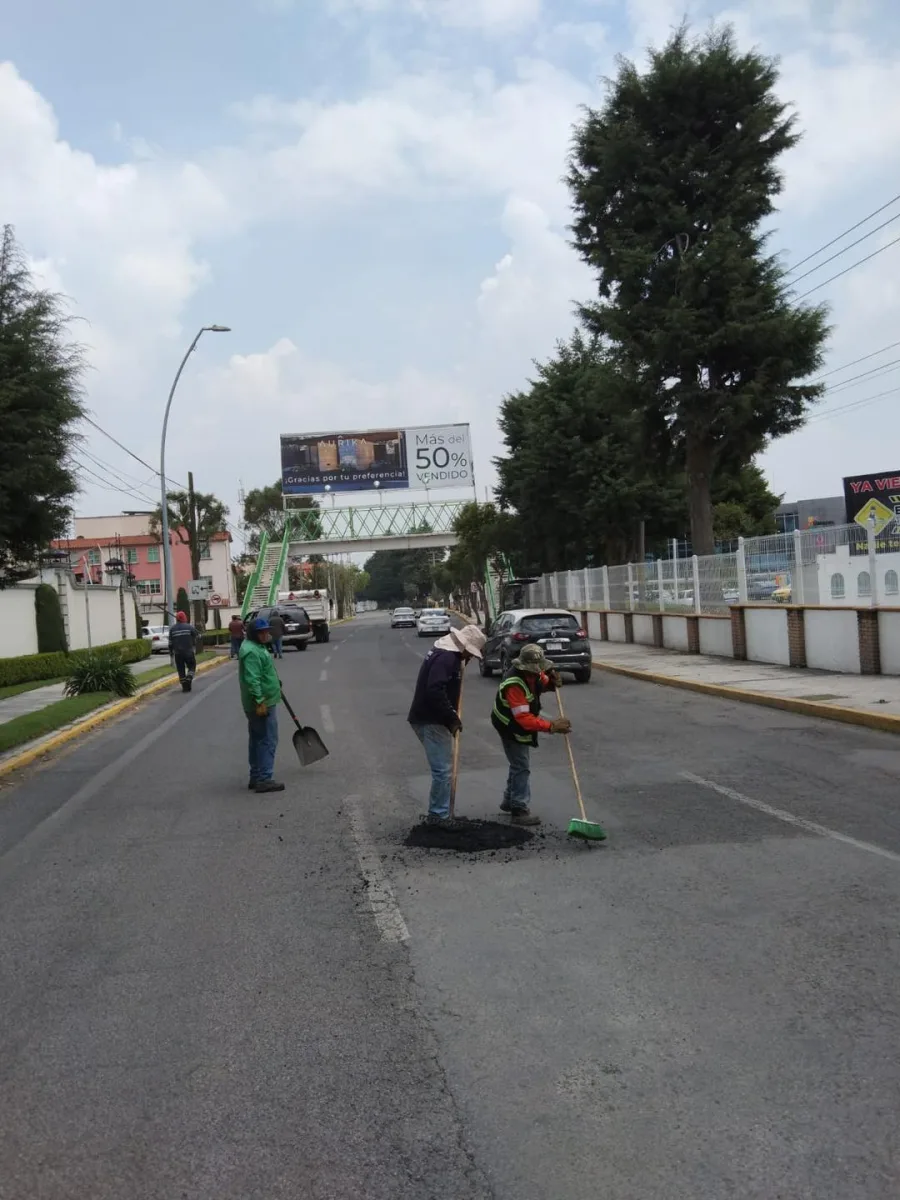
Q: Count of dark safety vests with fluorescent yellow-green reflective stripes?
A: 1